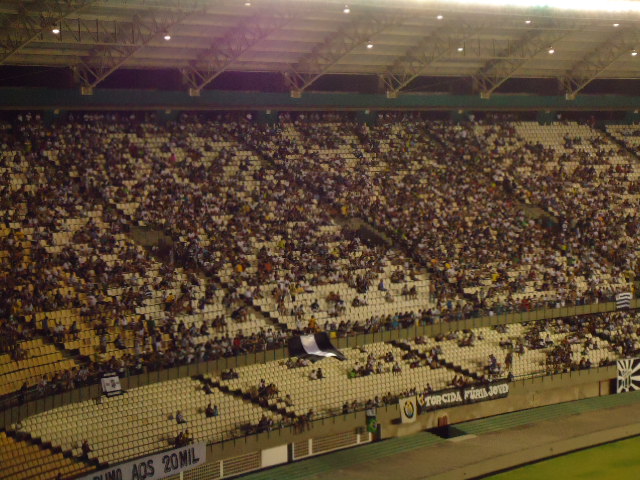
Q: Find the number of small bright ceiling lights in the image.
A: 11